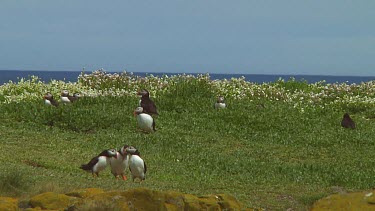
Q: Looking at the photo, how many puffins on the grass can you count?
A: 10